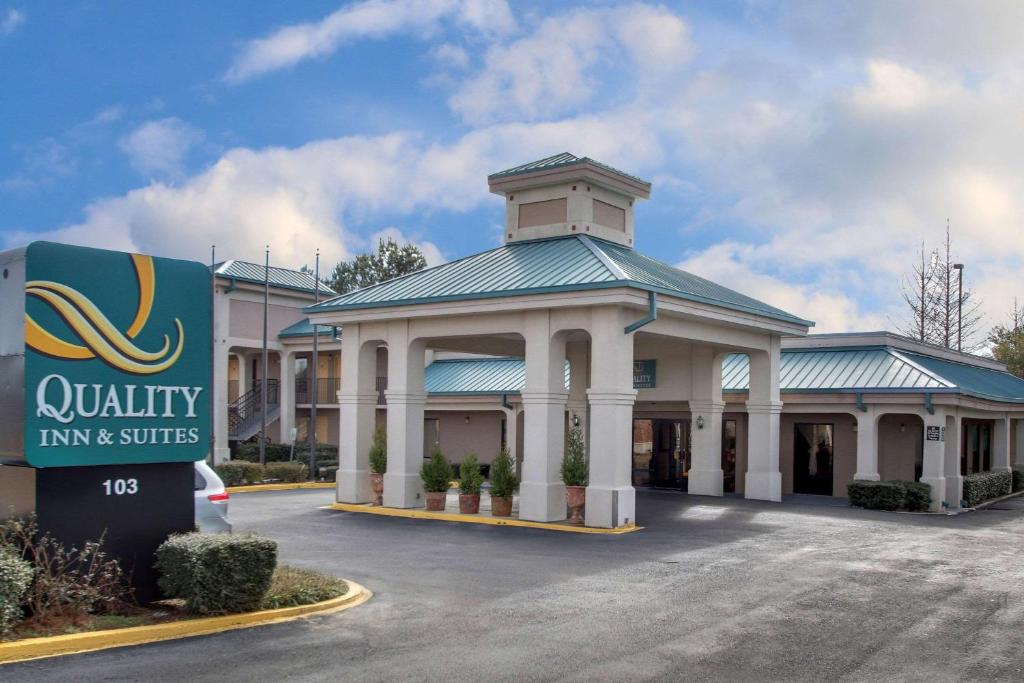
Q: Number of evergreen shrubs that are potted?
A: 5